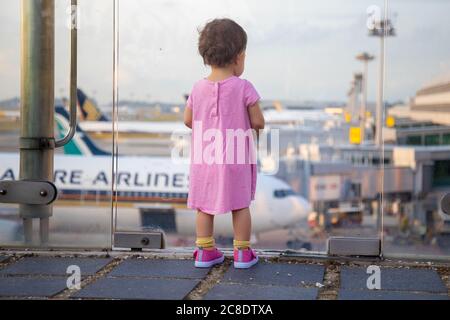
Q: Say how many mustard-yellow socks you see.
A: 2